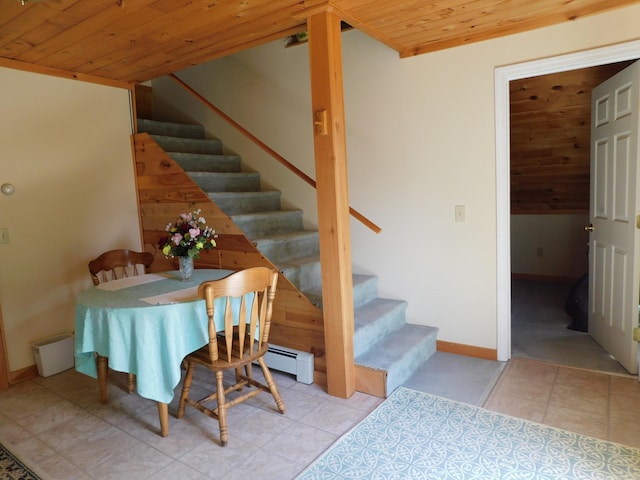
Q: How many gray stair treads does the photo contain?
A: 11